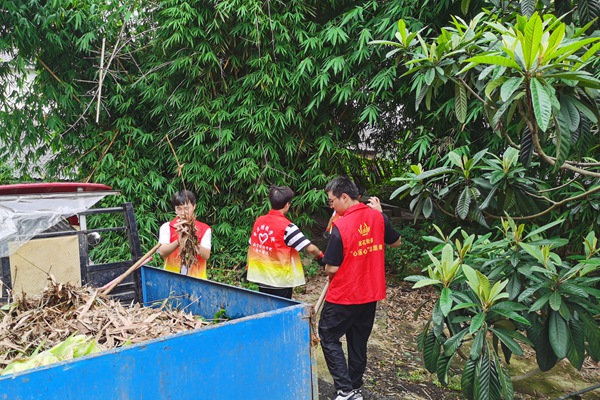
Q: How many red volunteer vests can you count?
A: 3